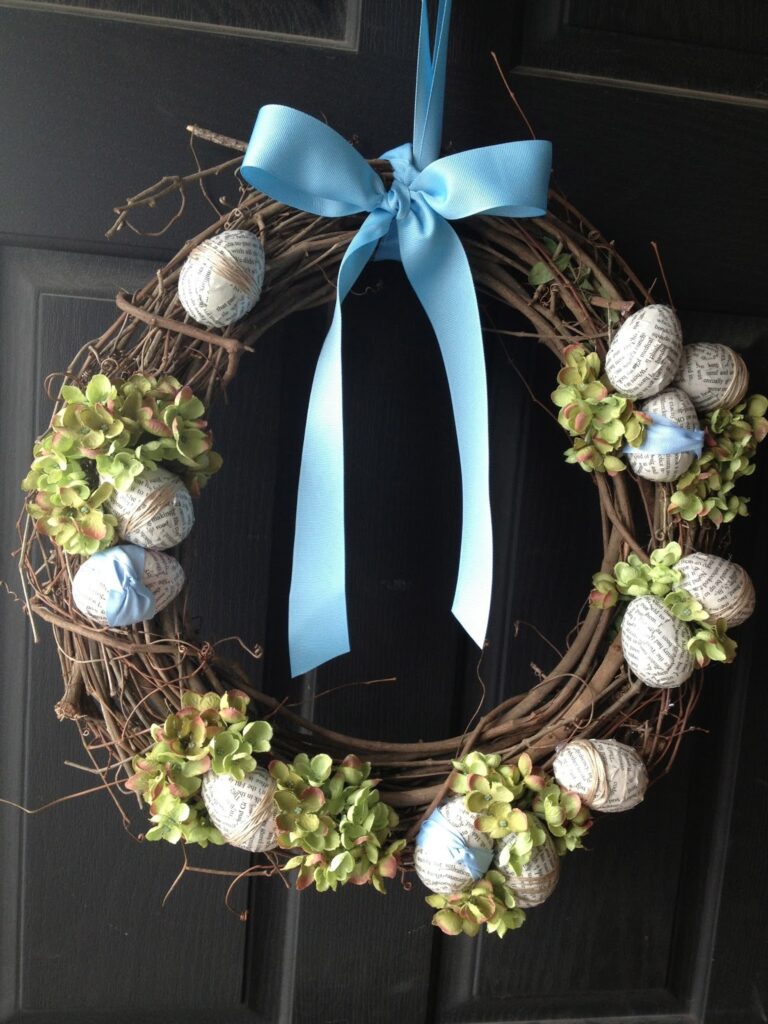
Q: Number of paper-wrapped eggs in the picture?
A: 12